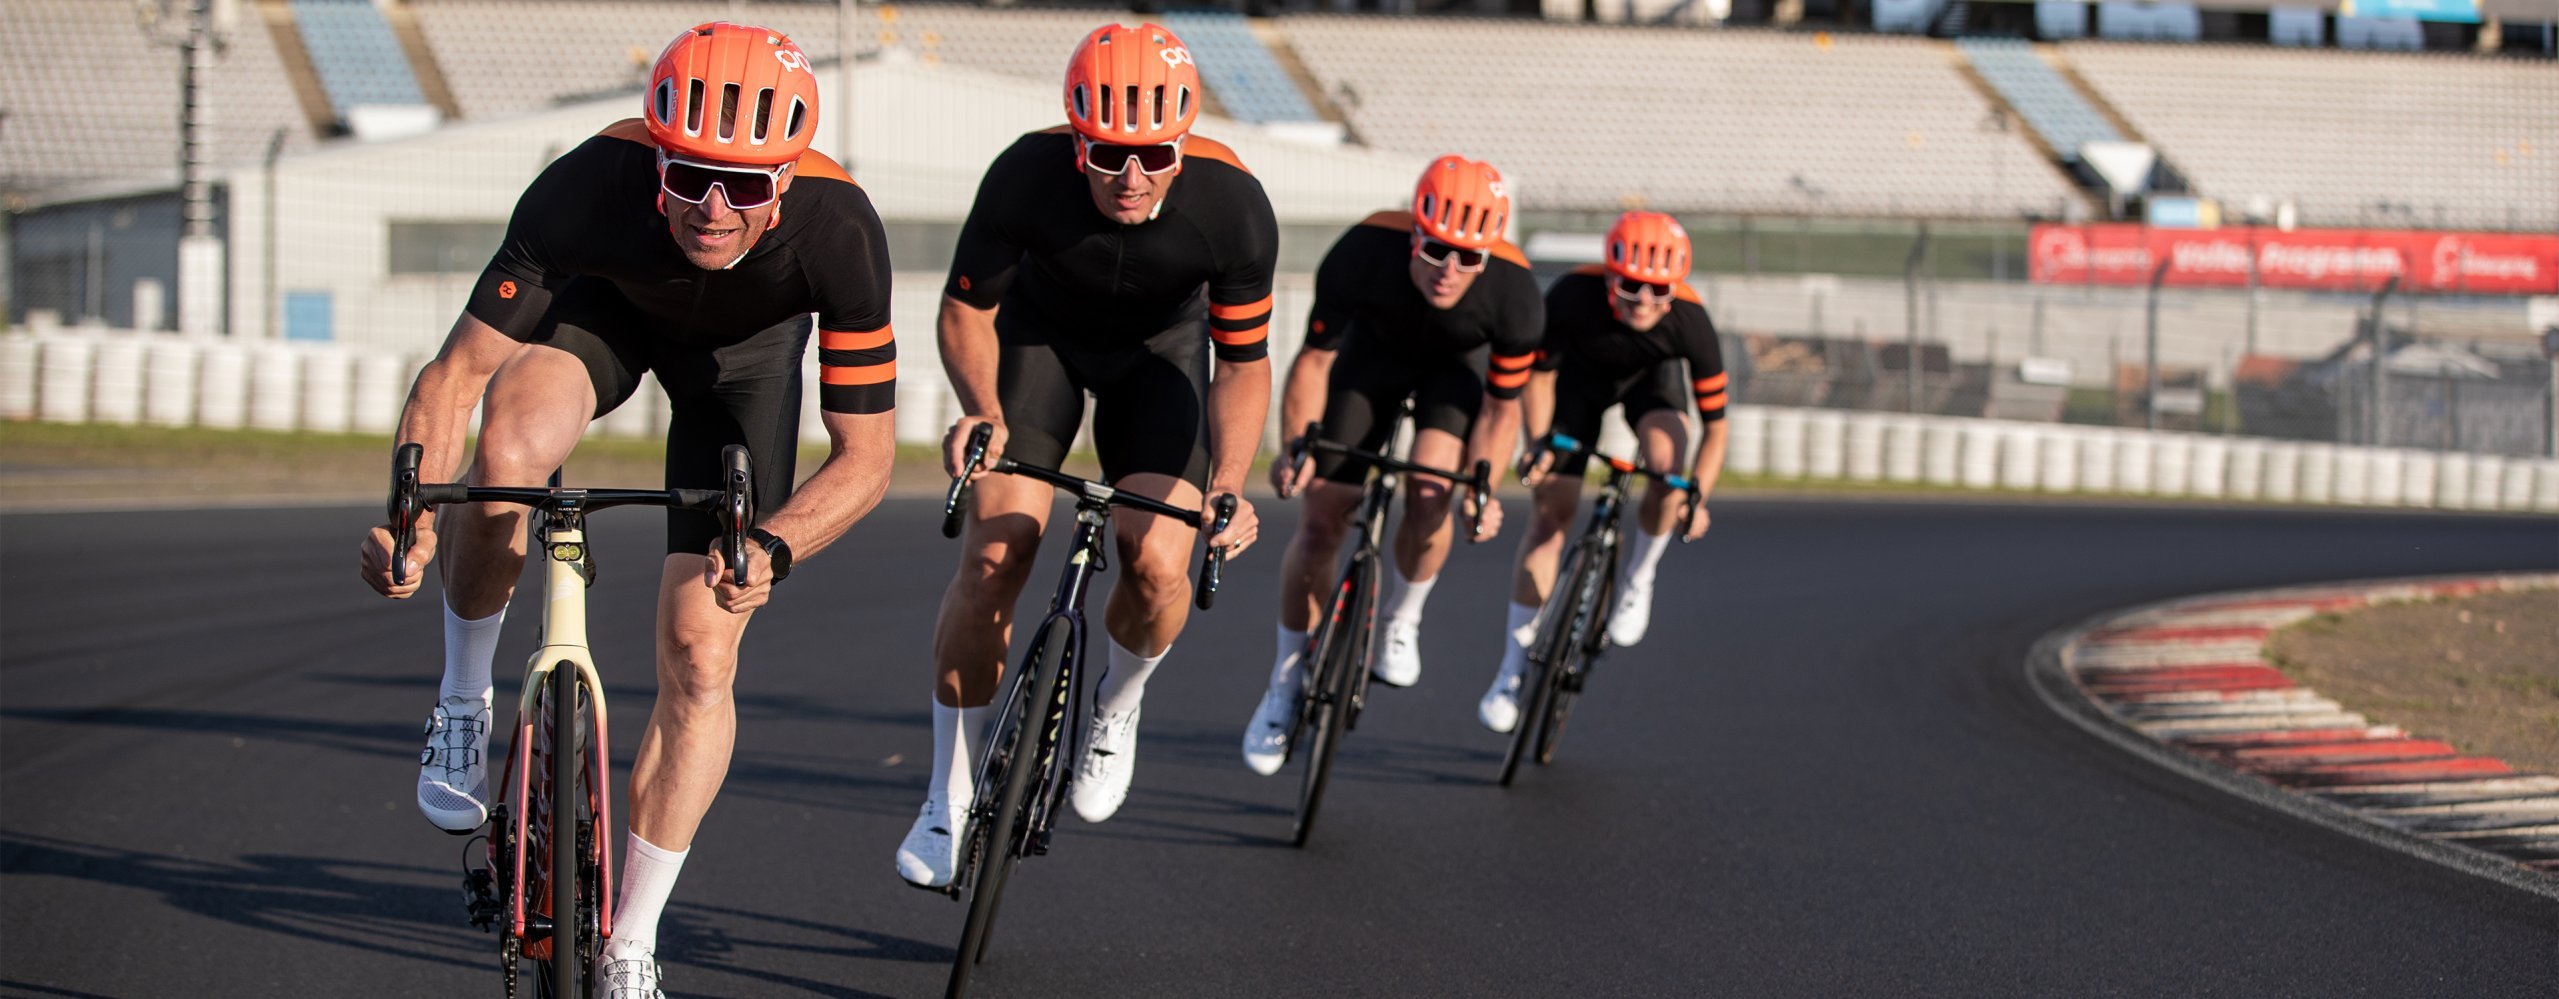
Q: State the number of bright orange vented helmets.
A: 4